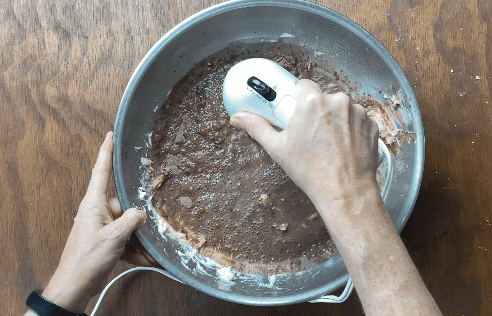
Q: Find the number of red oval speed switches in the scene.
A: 0